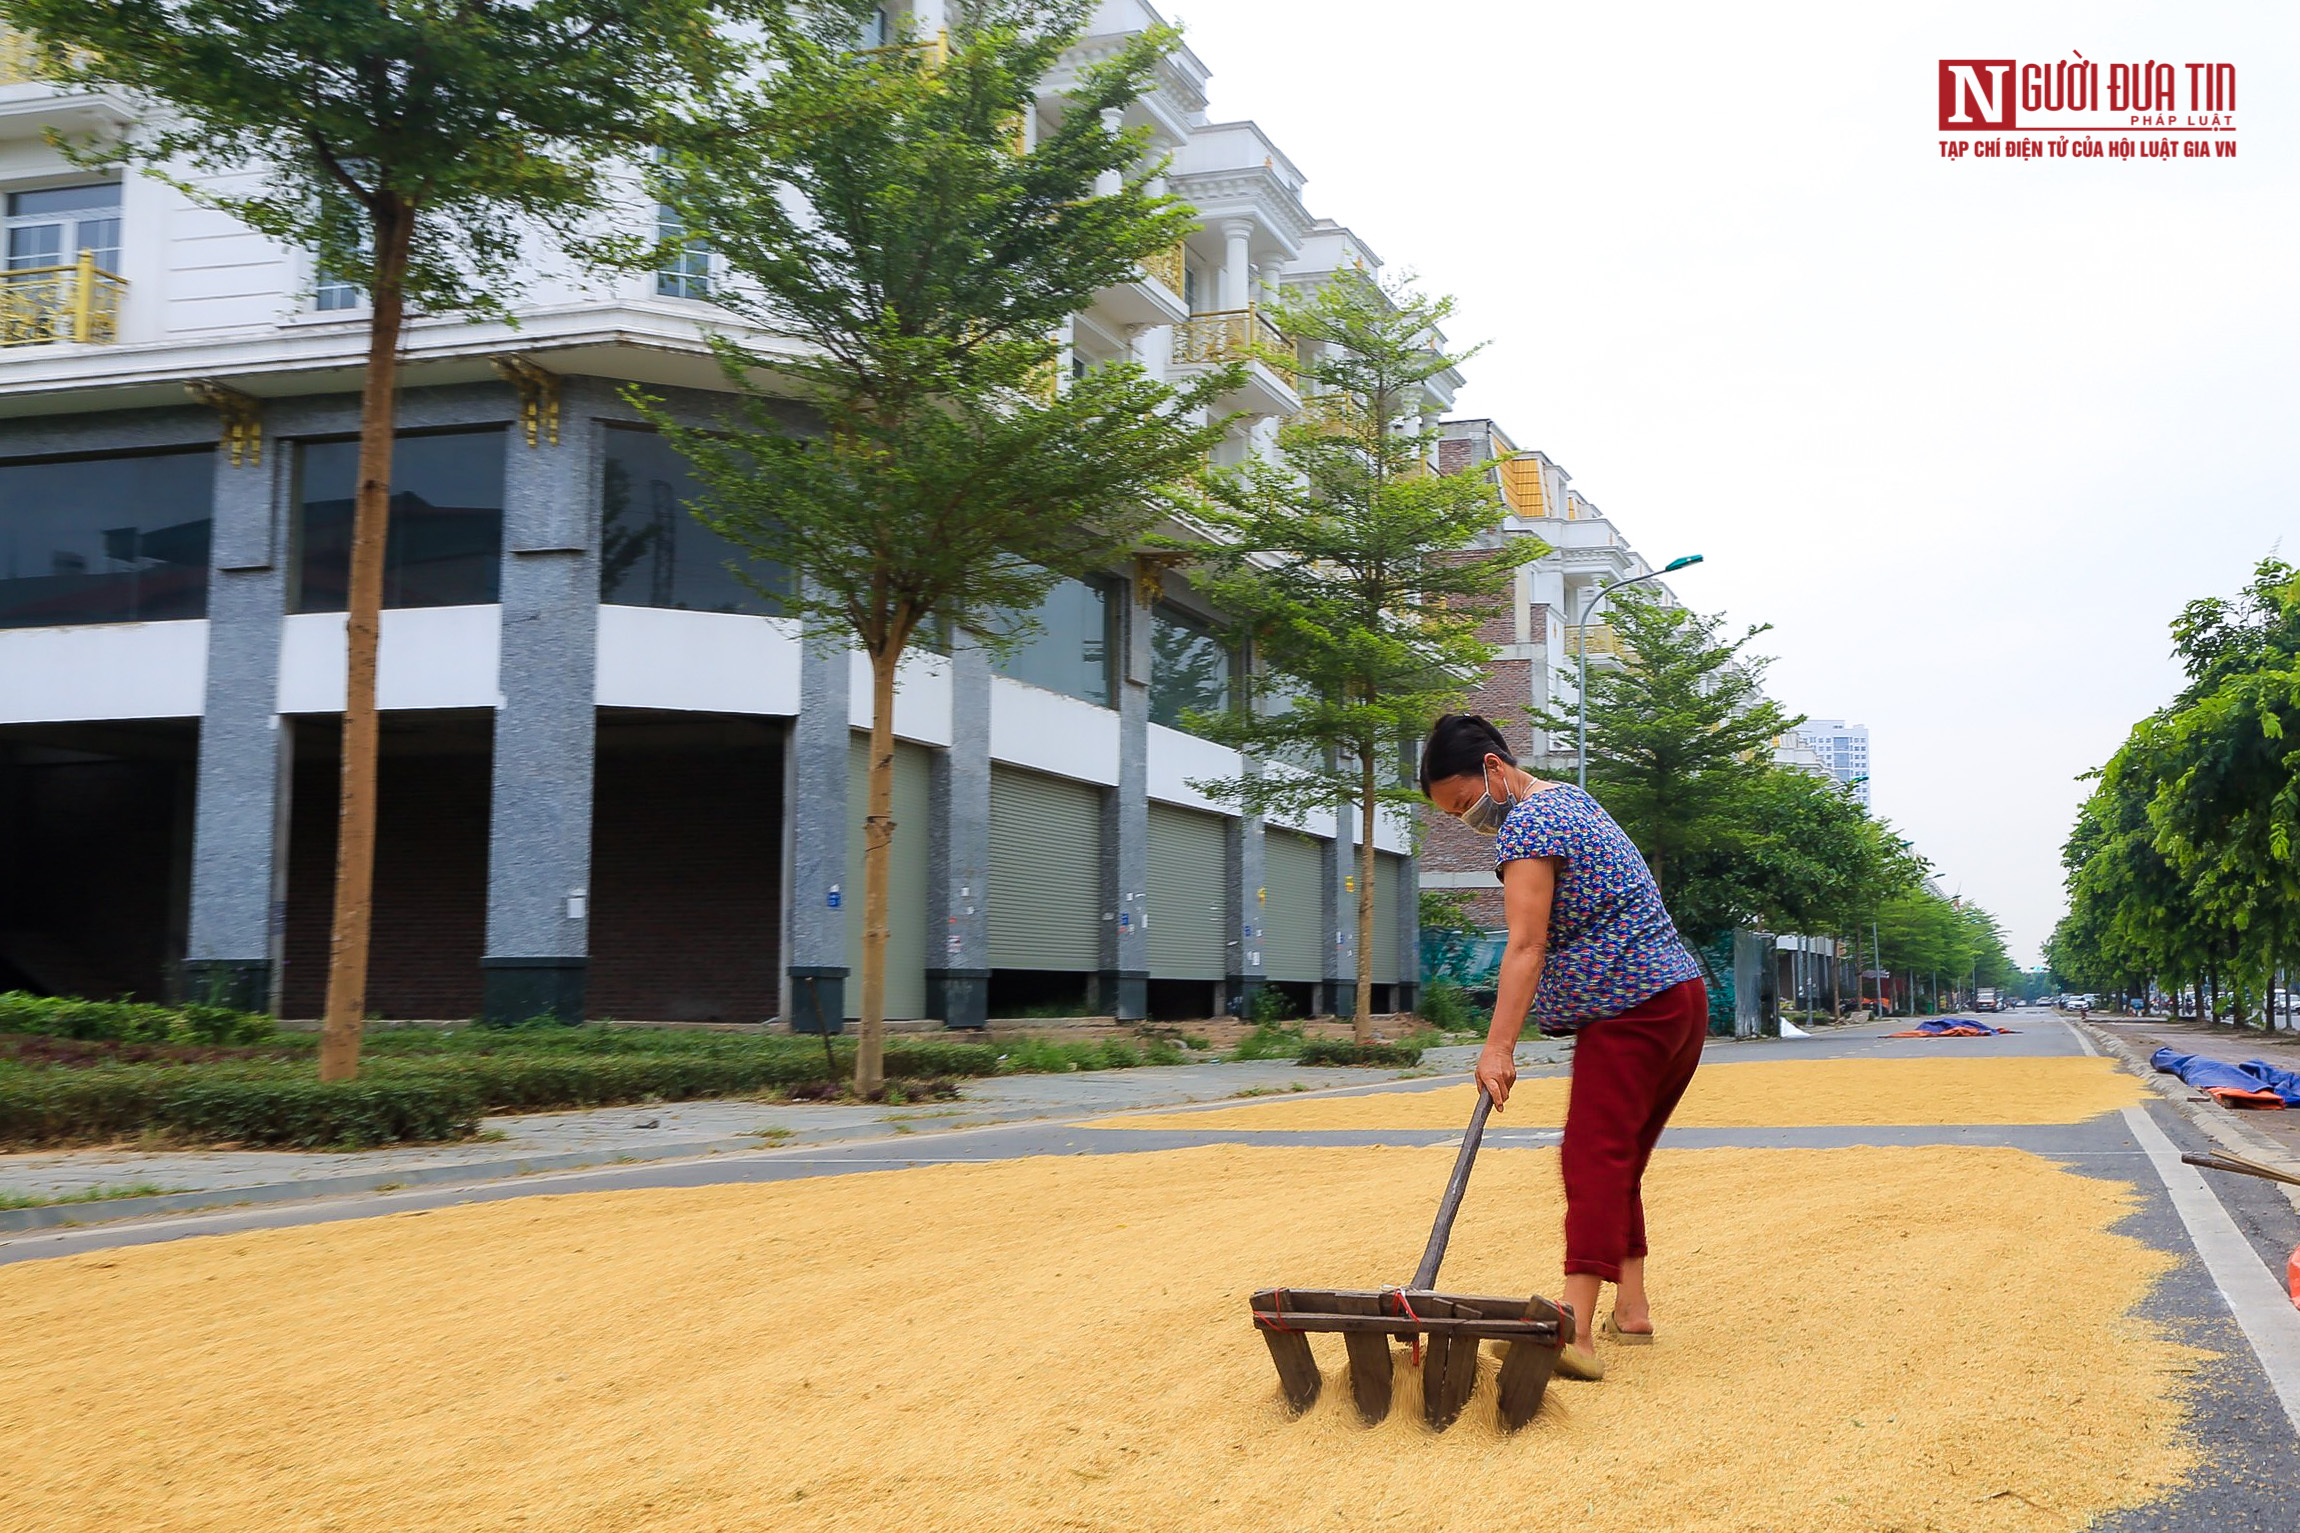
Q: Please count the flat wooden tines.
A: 4